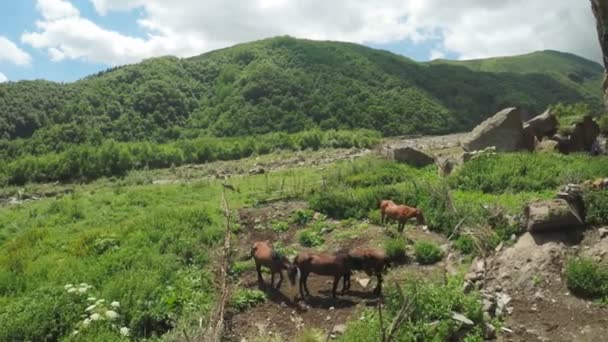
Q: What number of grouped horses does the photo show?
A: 3